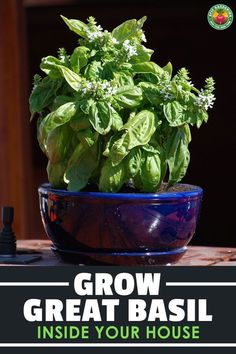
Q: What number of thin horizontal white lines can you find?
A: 3